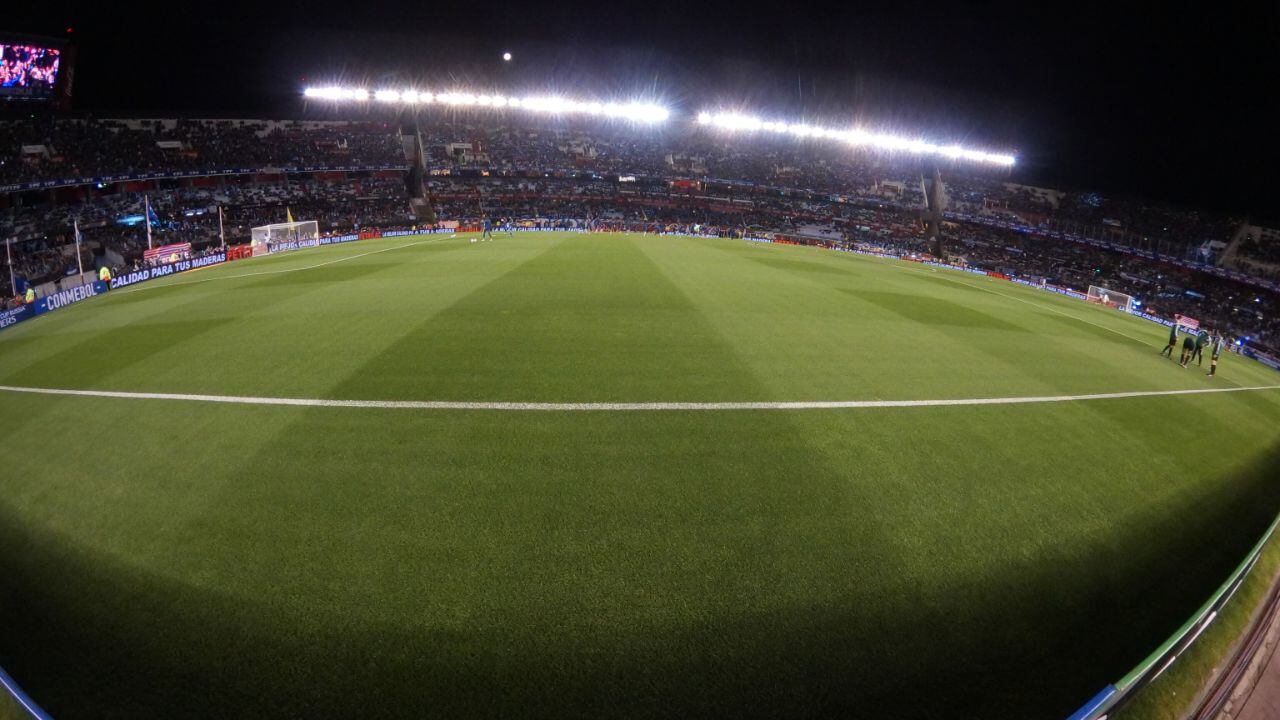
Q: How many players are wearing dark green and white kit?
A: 4